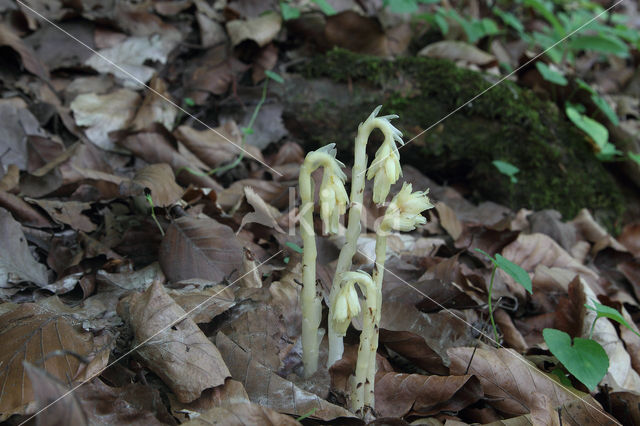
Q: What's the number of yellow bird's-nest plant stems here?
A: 4